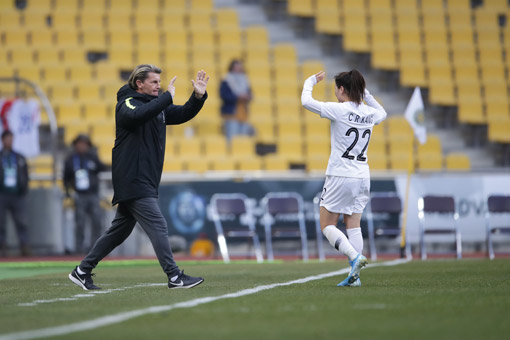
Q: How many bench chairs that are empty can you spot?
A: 6